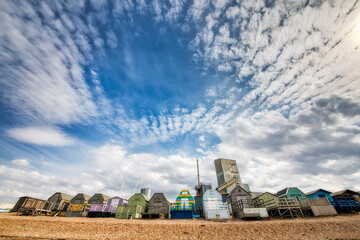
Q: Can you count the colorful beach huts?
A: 14